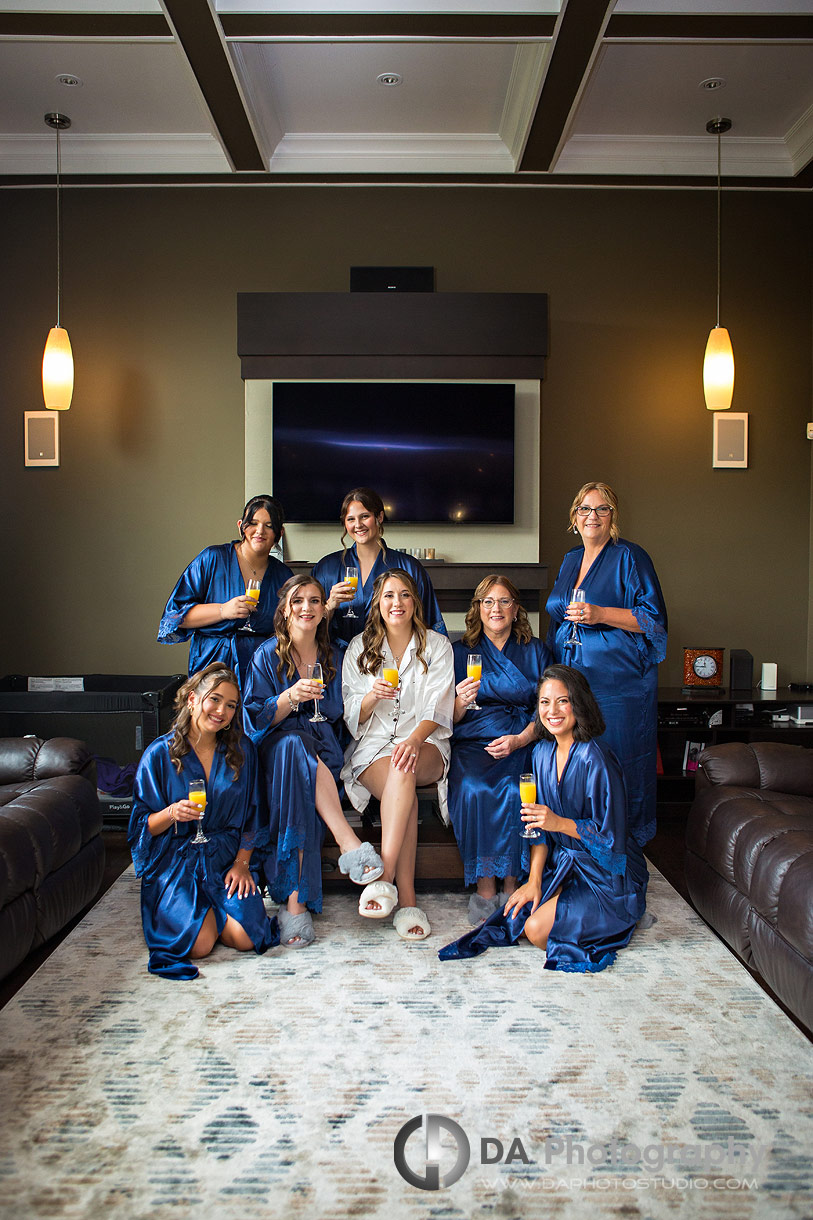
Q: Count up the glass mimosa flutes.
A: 8